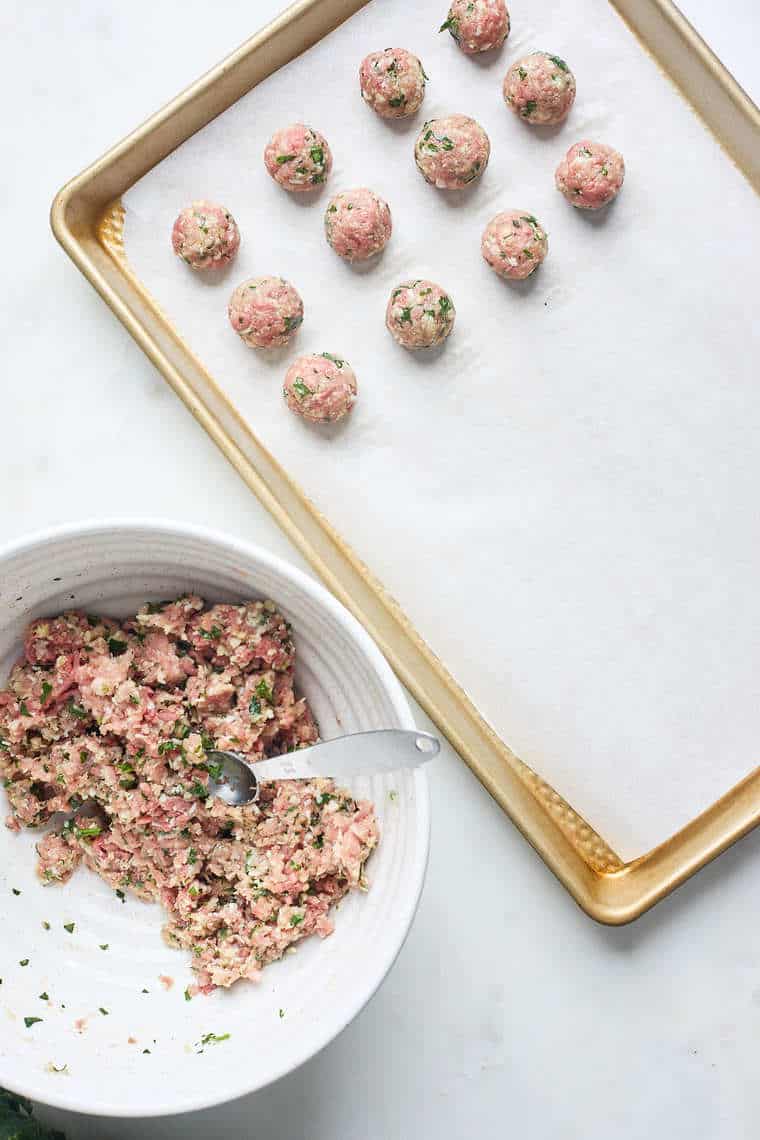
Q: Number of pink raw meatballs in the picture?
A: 12